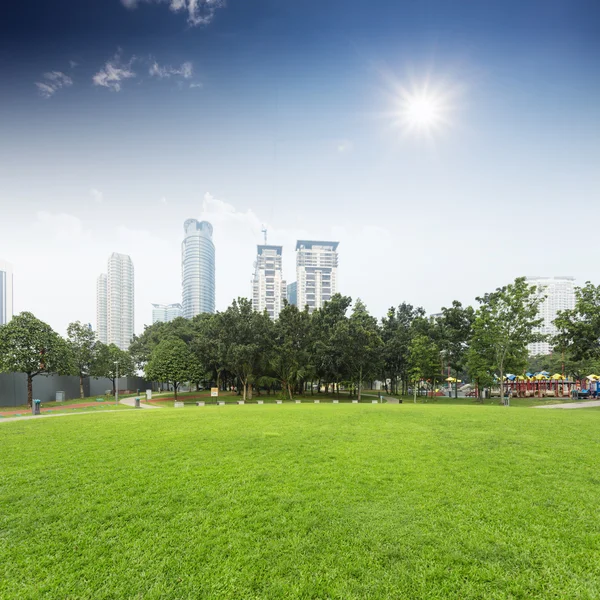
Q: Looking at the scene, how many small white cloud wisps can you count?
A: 4